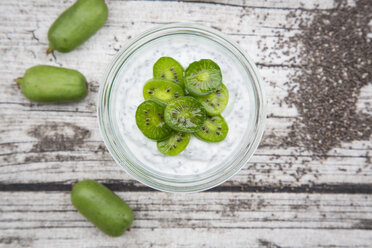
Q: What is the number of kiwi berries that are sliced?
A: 8